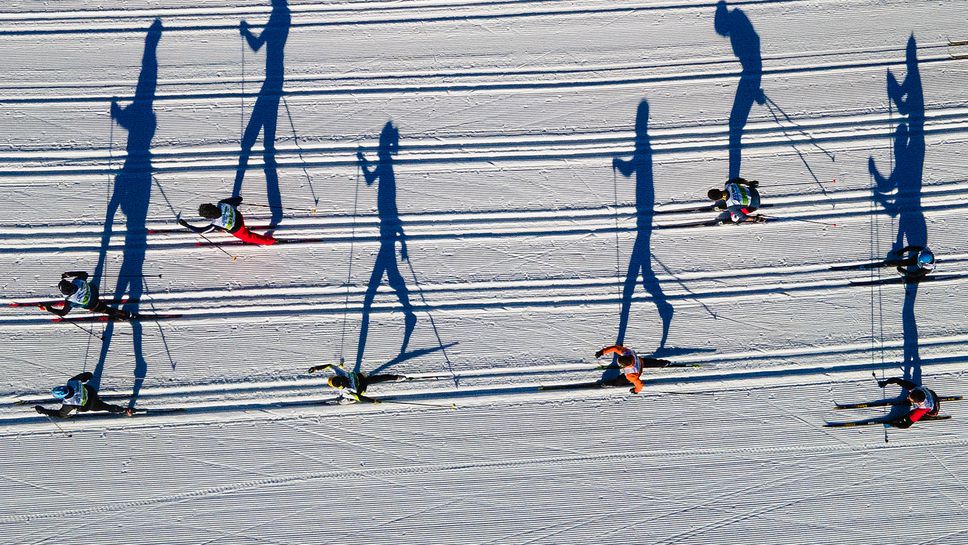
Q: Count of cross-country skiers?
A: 8